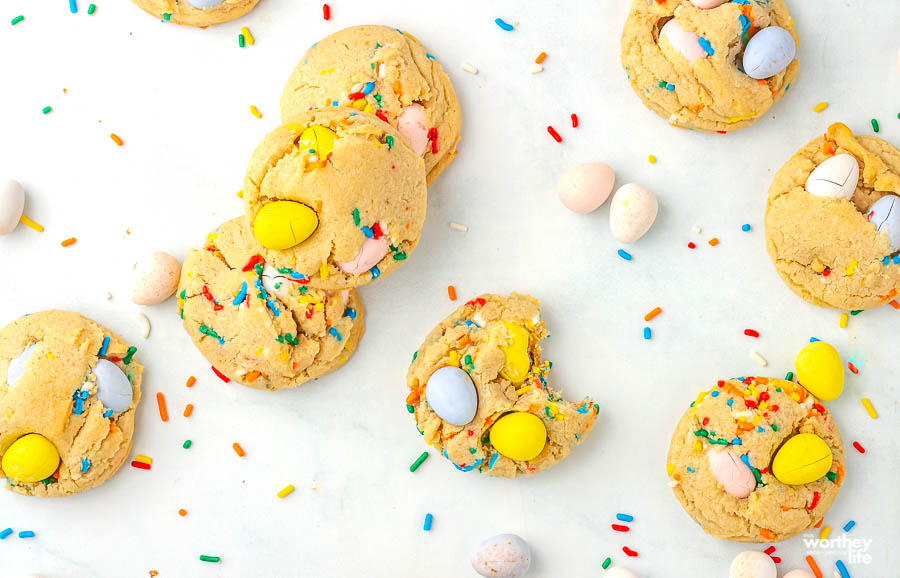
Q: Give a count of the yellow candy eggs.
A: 7